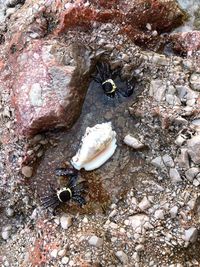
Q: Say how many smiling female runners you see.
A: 0